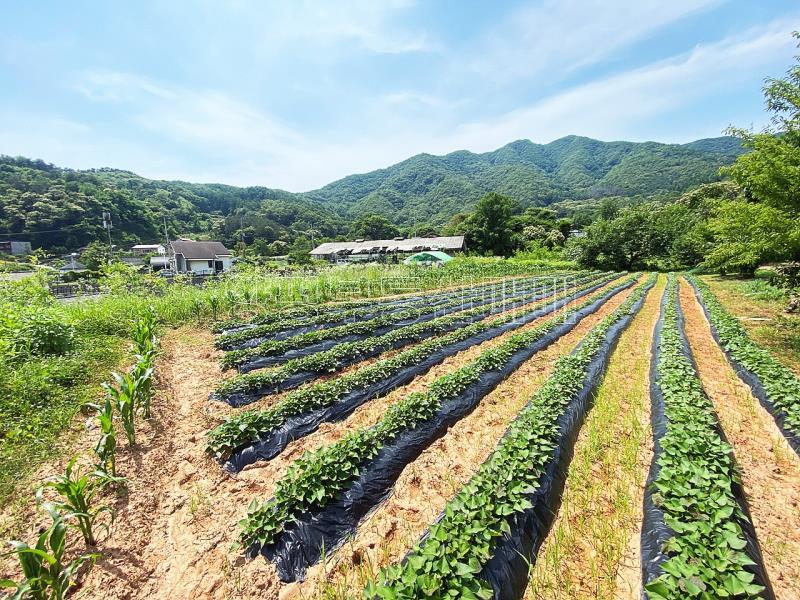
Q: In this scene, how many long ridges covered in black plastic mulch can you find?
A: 9